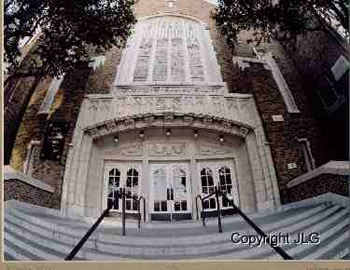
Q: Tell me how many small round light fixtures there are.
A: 5